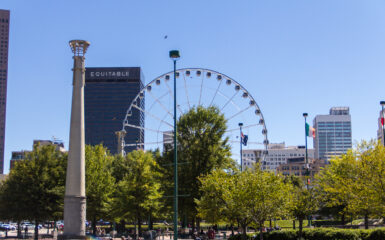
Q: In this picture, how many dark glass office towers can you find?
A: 1